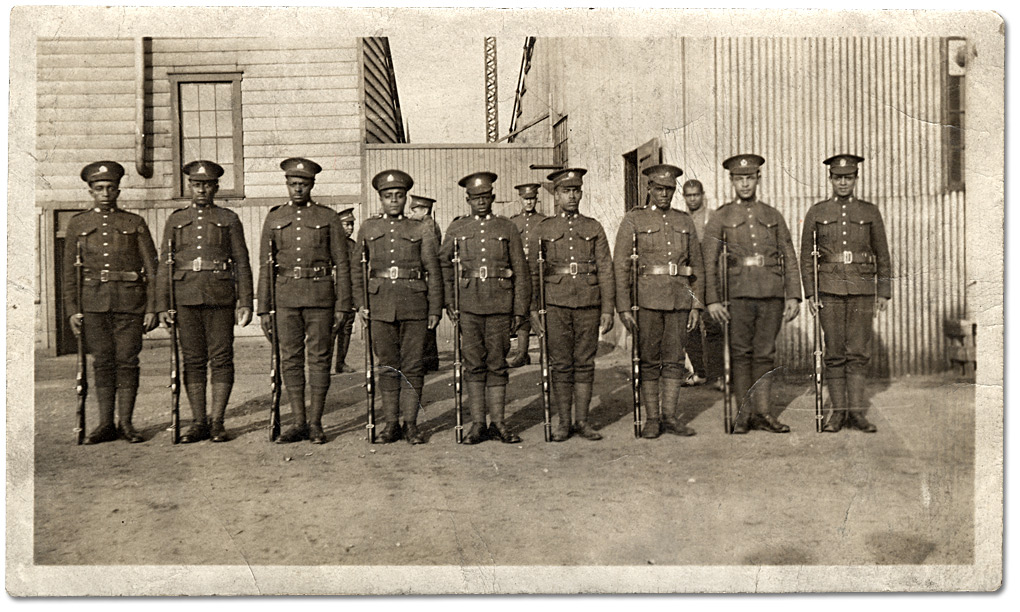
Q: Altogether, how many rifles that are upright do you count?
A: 9